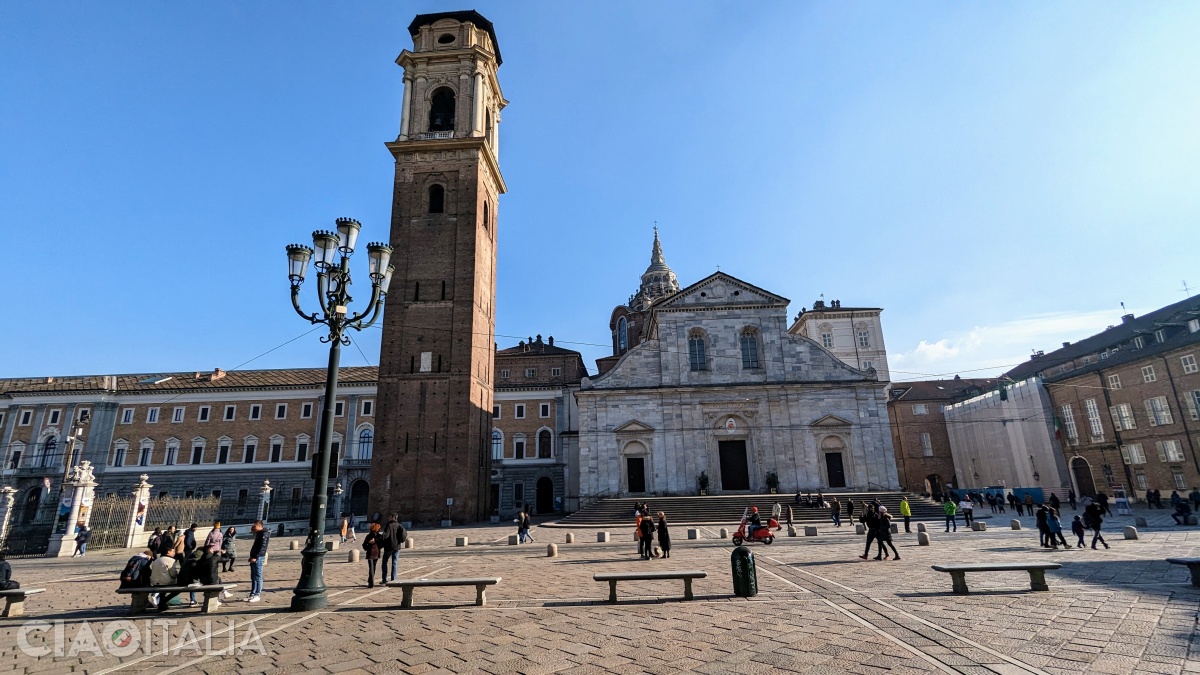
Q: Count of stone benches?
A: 6